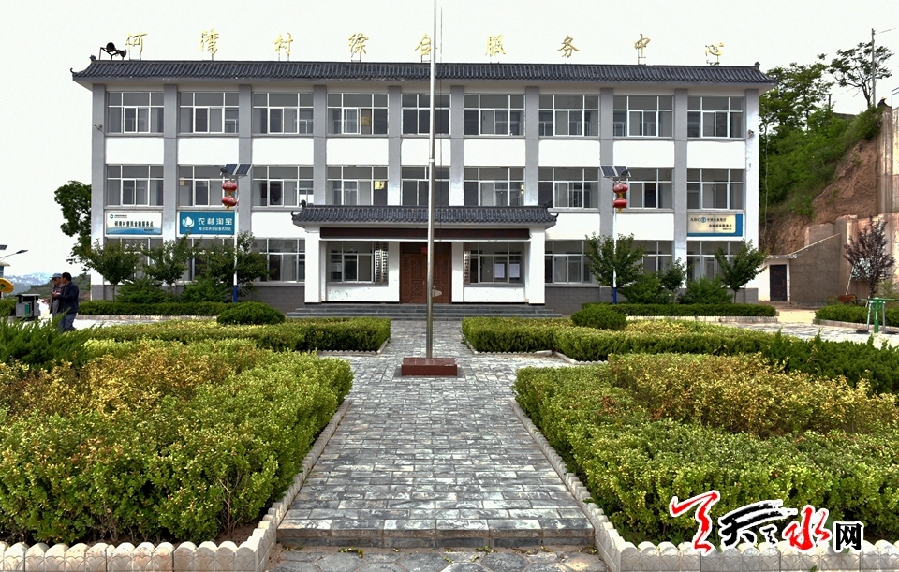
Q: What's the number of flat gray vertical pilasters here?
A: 10